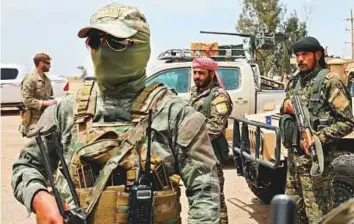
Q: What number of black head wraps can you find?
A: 1